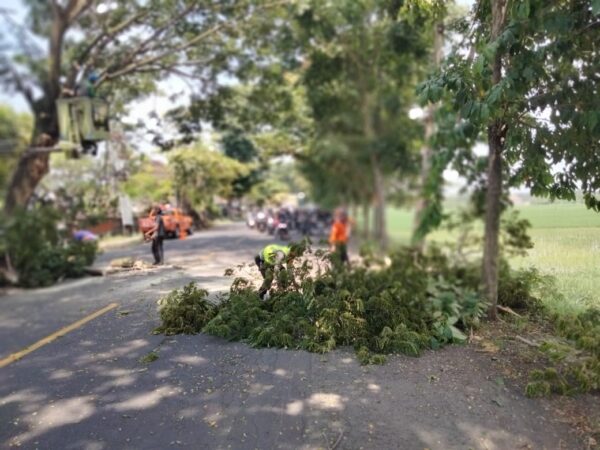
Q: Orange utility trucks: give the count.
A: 1